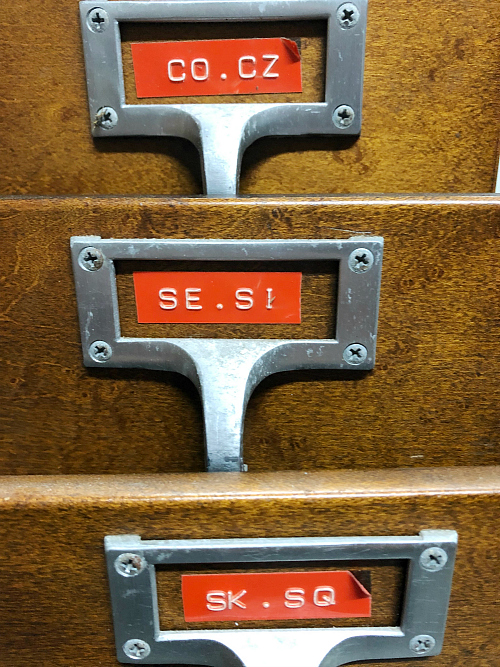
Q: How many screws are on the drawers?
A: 12